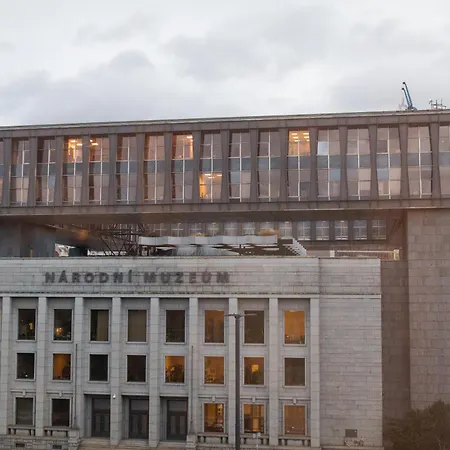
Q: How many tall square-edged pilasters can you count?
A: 9